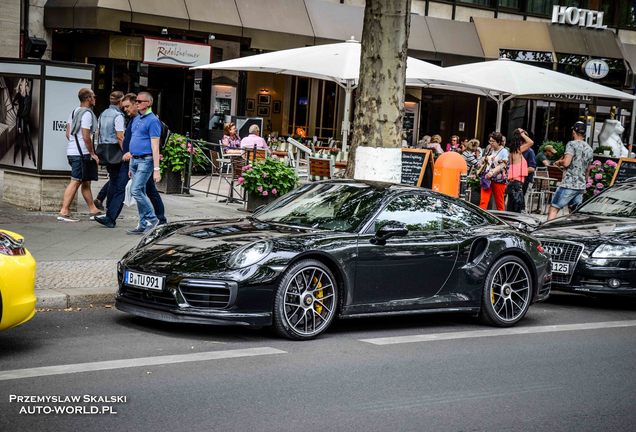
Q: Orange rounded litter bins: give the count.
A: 1